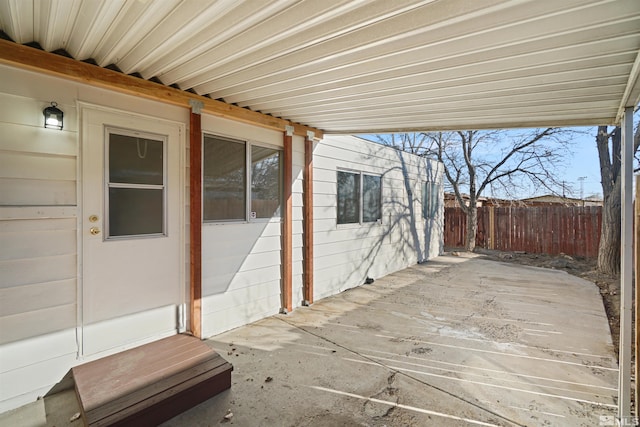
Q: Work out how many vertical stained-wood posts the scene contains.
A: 3